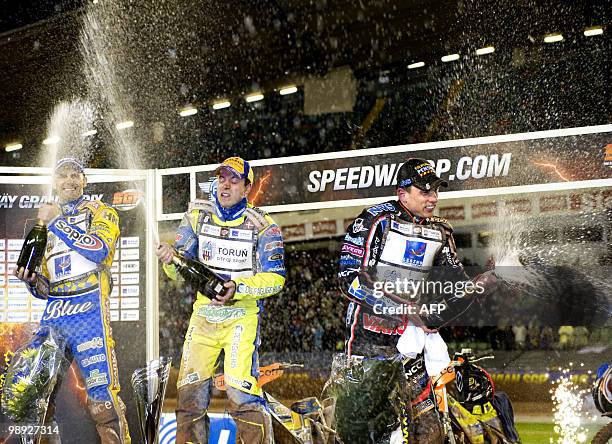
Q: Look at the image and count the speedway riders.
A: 3